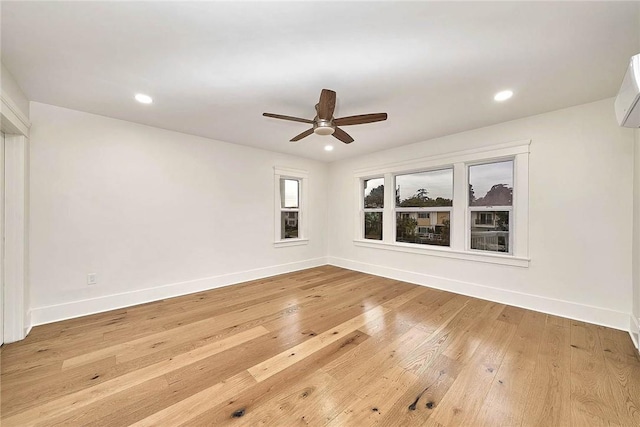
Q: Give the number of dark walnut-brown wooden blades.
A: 5